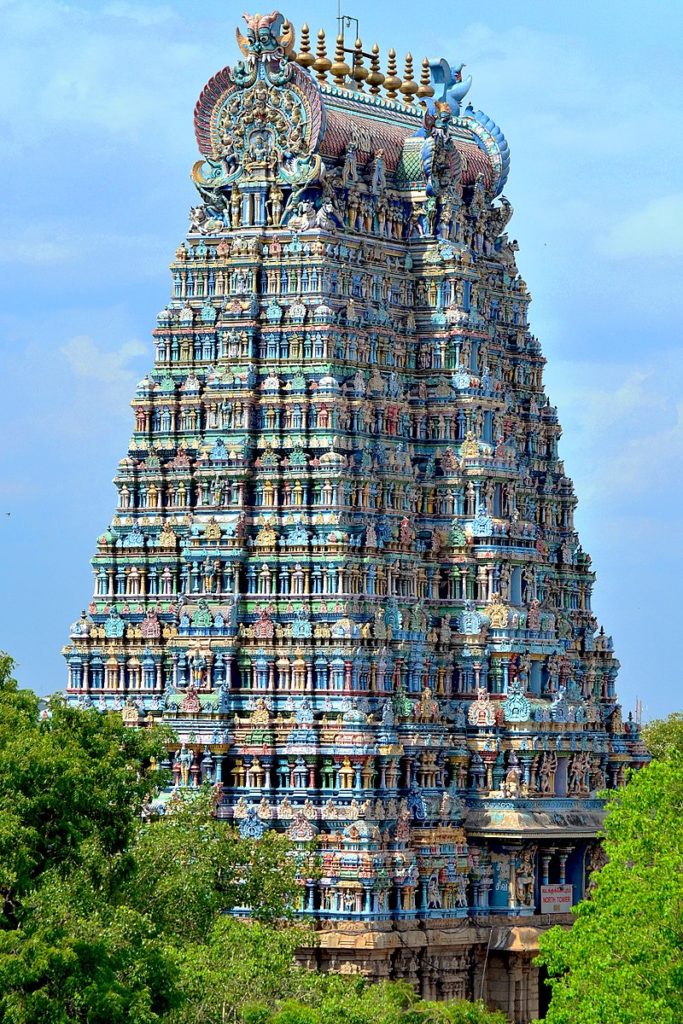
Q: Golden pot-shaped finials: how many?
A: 9